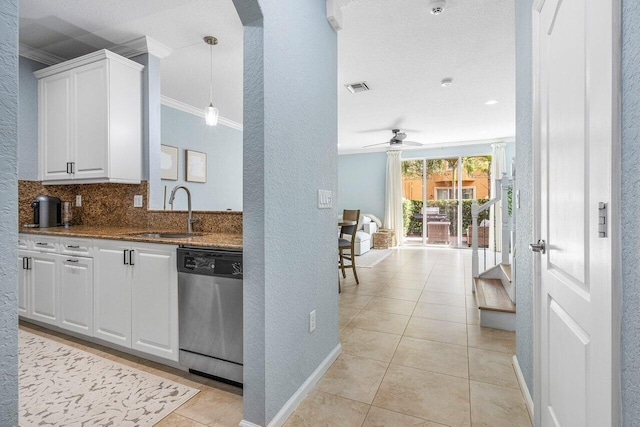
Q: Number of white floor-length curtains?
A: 2